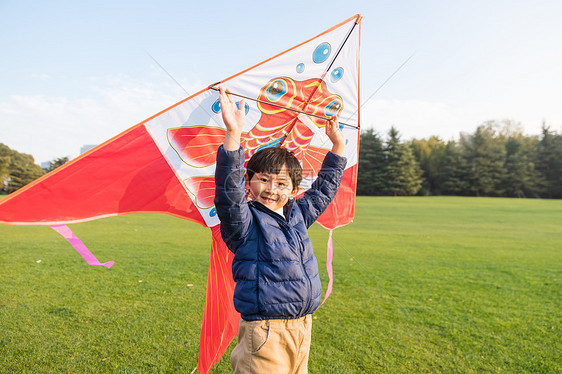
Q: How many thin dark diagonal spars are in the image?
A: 2